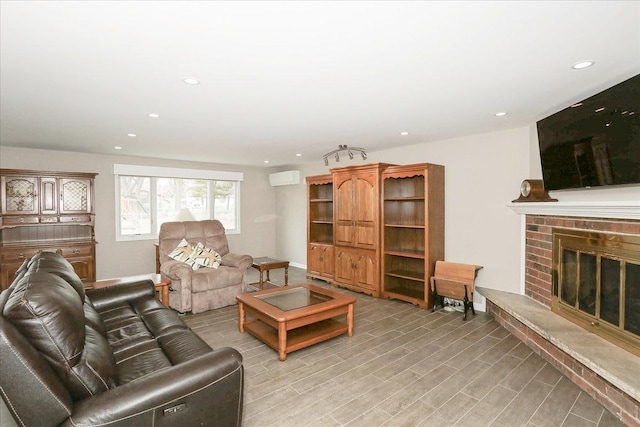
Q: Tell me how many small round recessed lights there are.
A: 9